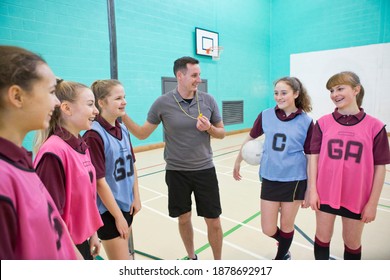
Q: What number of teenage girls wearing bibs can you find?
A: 5